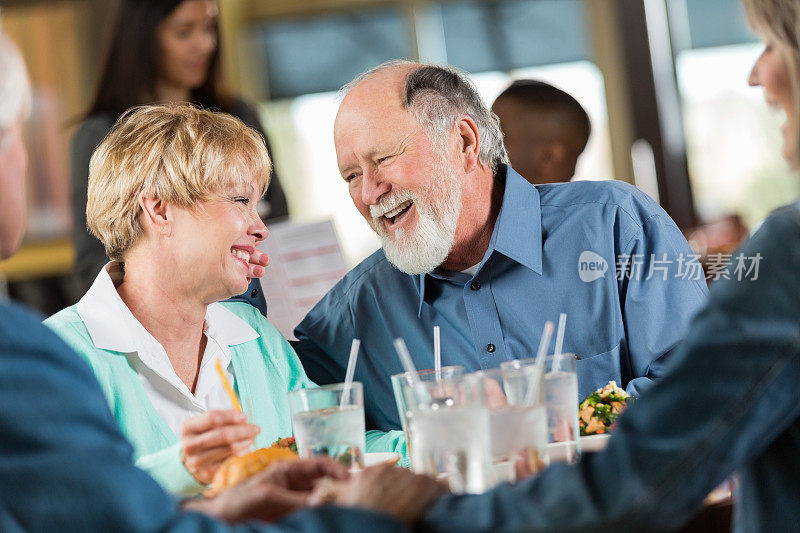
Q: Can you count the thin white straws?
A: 5